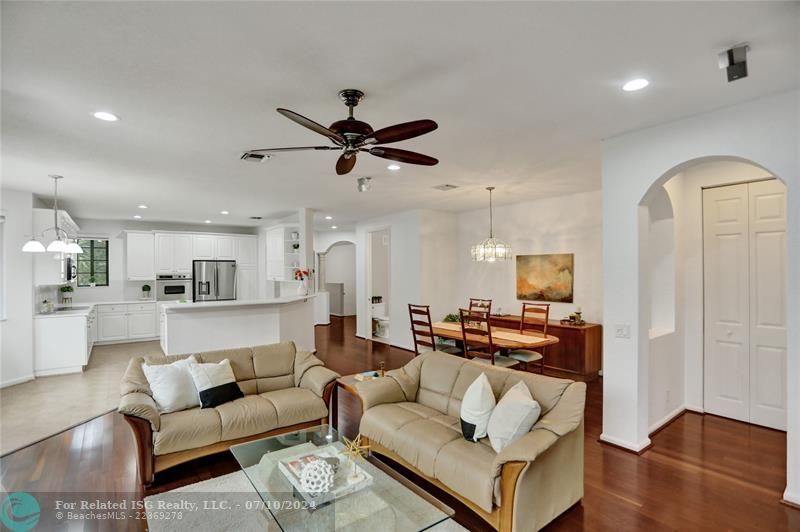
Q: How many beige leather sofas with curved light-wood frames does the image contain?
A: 2